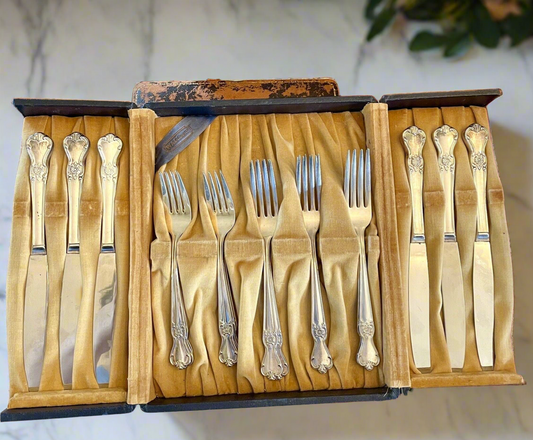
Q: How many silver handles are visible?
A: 11